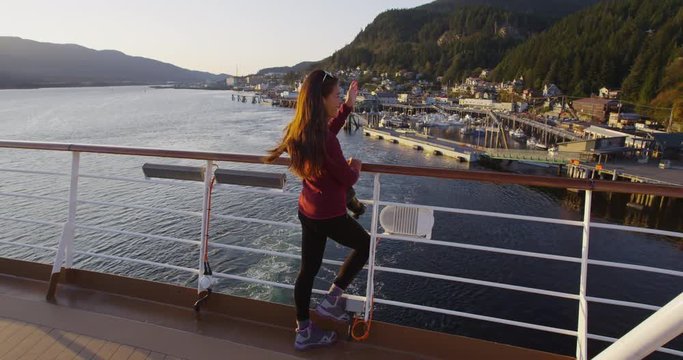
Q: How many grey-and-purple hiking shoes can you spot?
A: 2